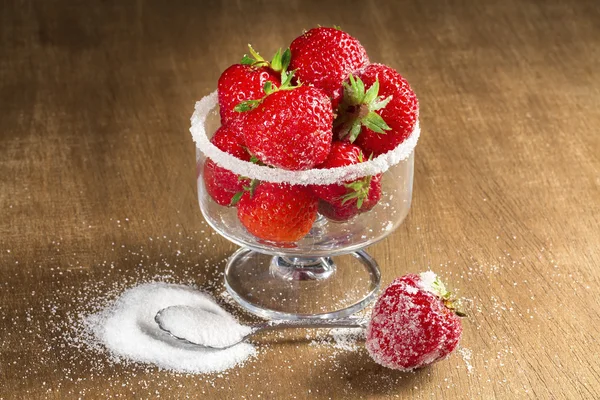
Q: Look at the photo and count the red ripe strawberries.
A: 8